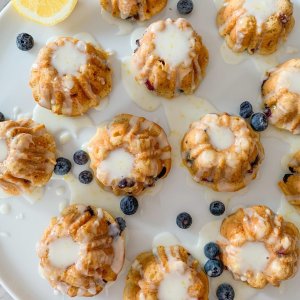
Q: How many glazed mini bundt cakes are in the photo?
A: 12